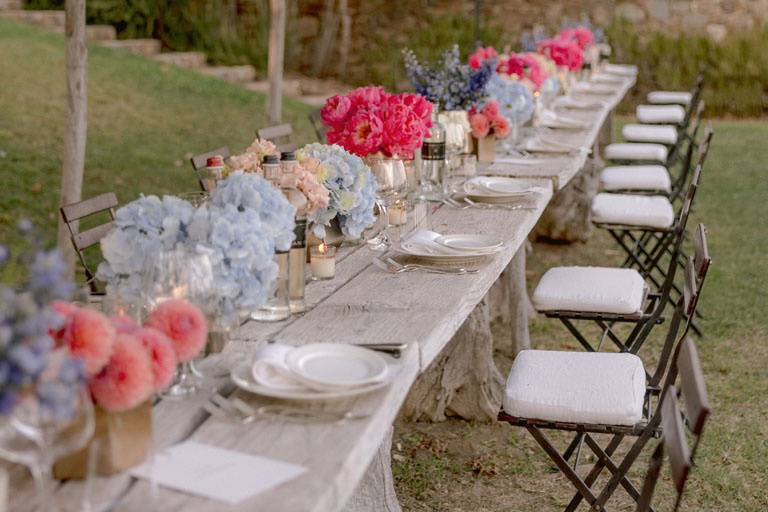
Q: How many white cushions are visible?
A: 8